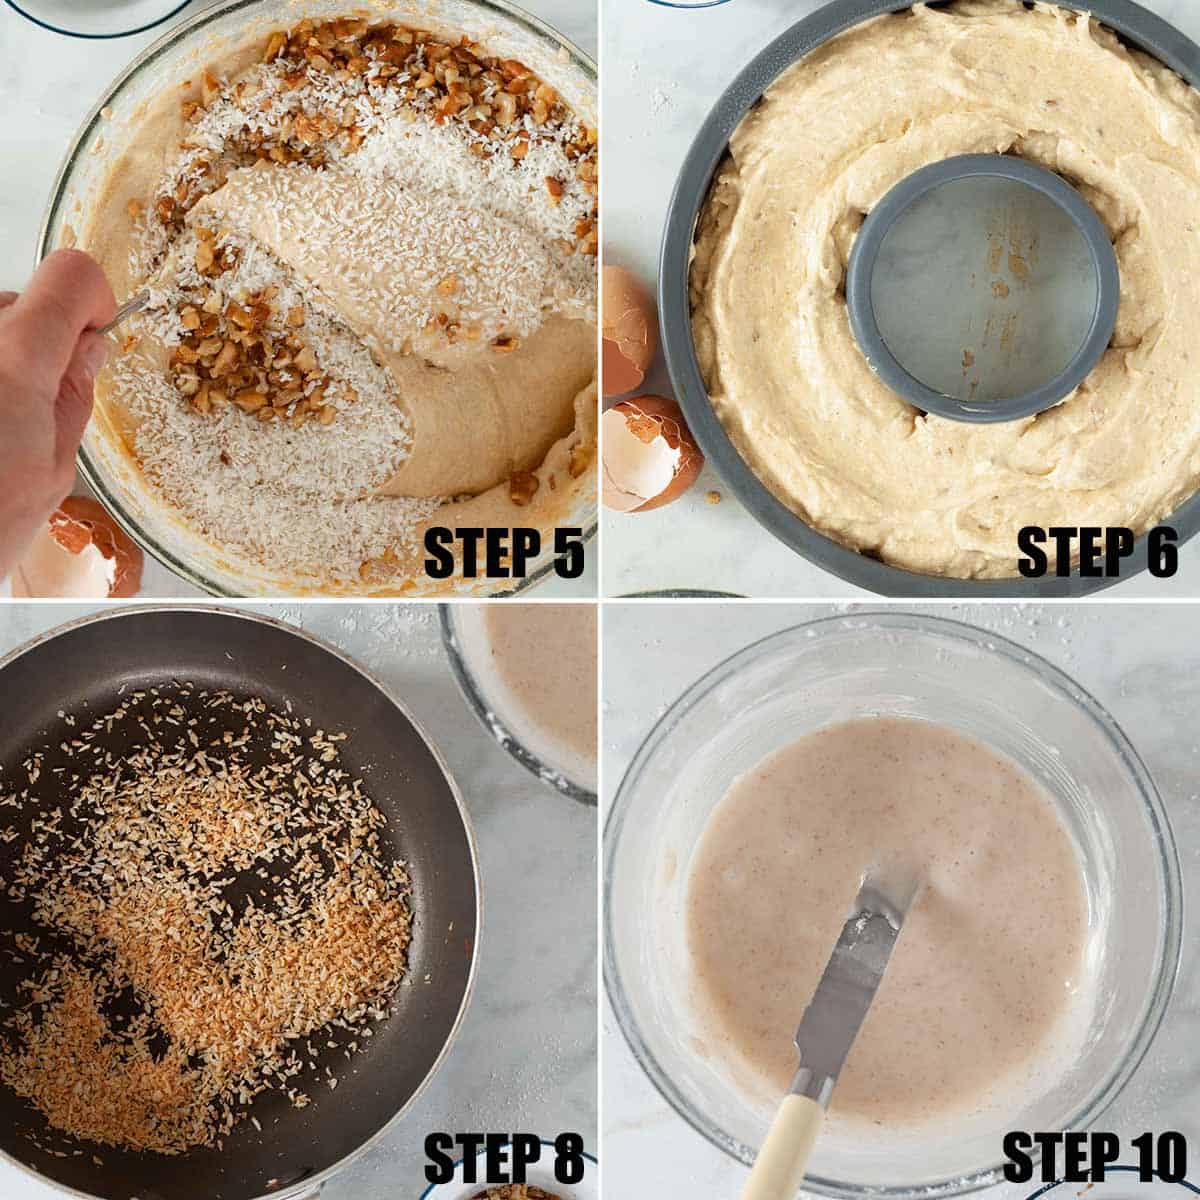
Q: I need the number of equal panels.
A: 4